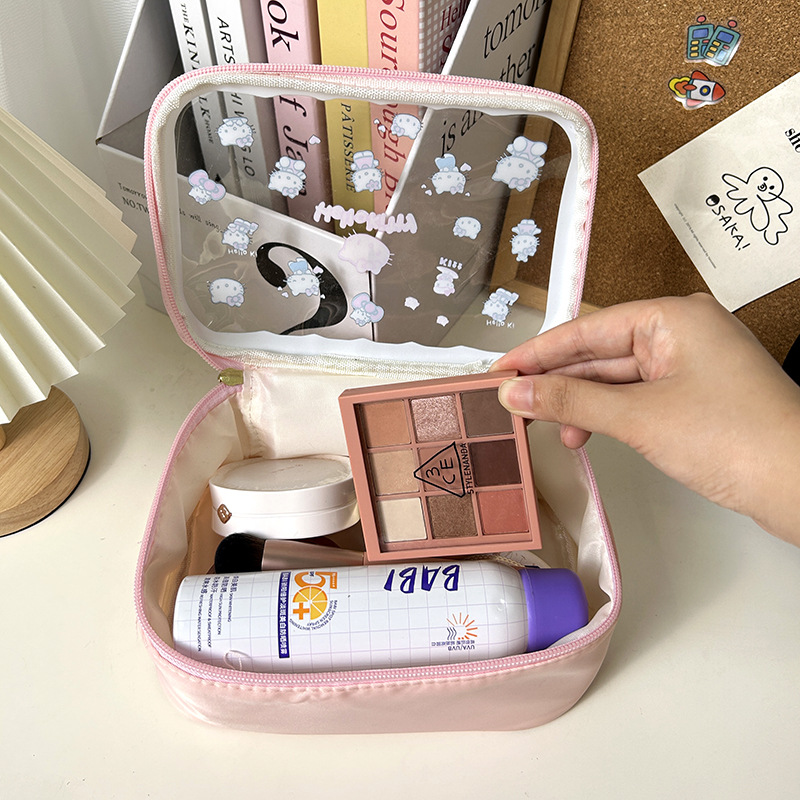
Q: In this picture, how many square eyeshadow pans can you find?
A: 9